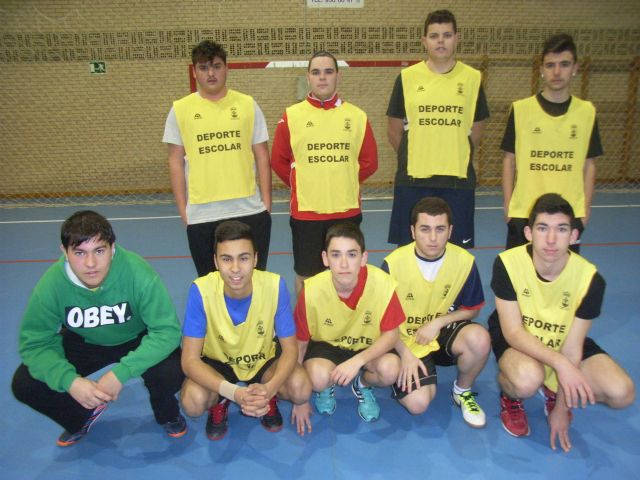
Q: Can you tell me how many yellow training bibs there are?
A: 8